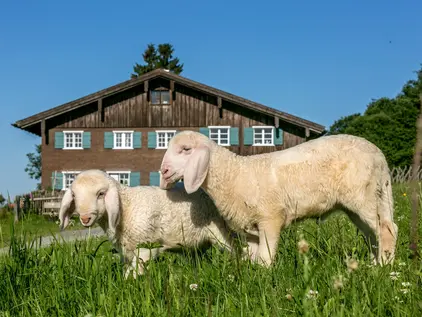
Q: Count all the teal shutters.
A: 12